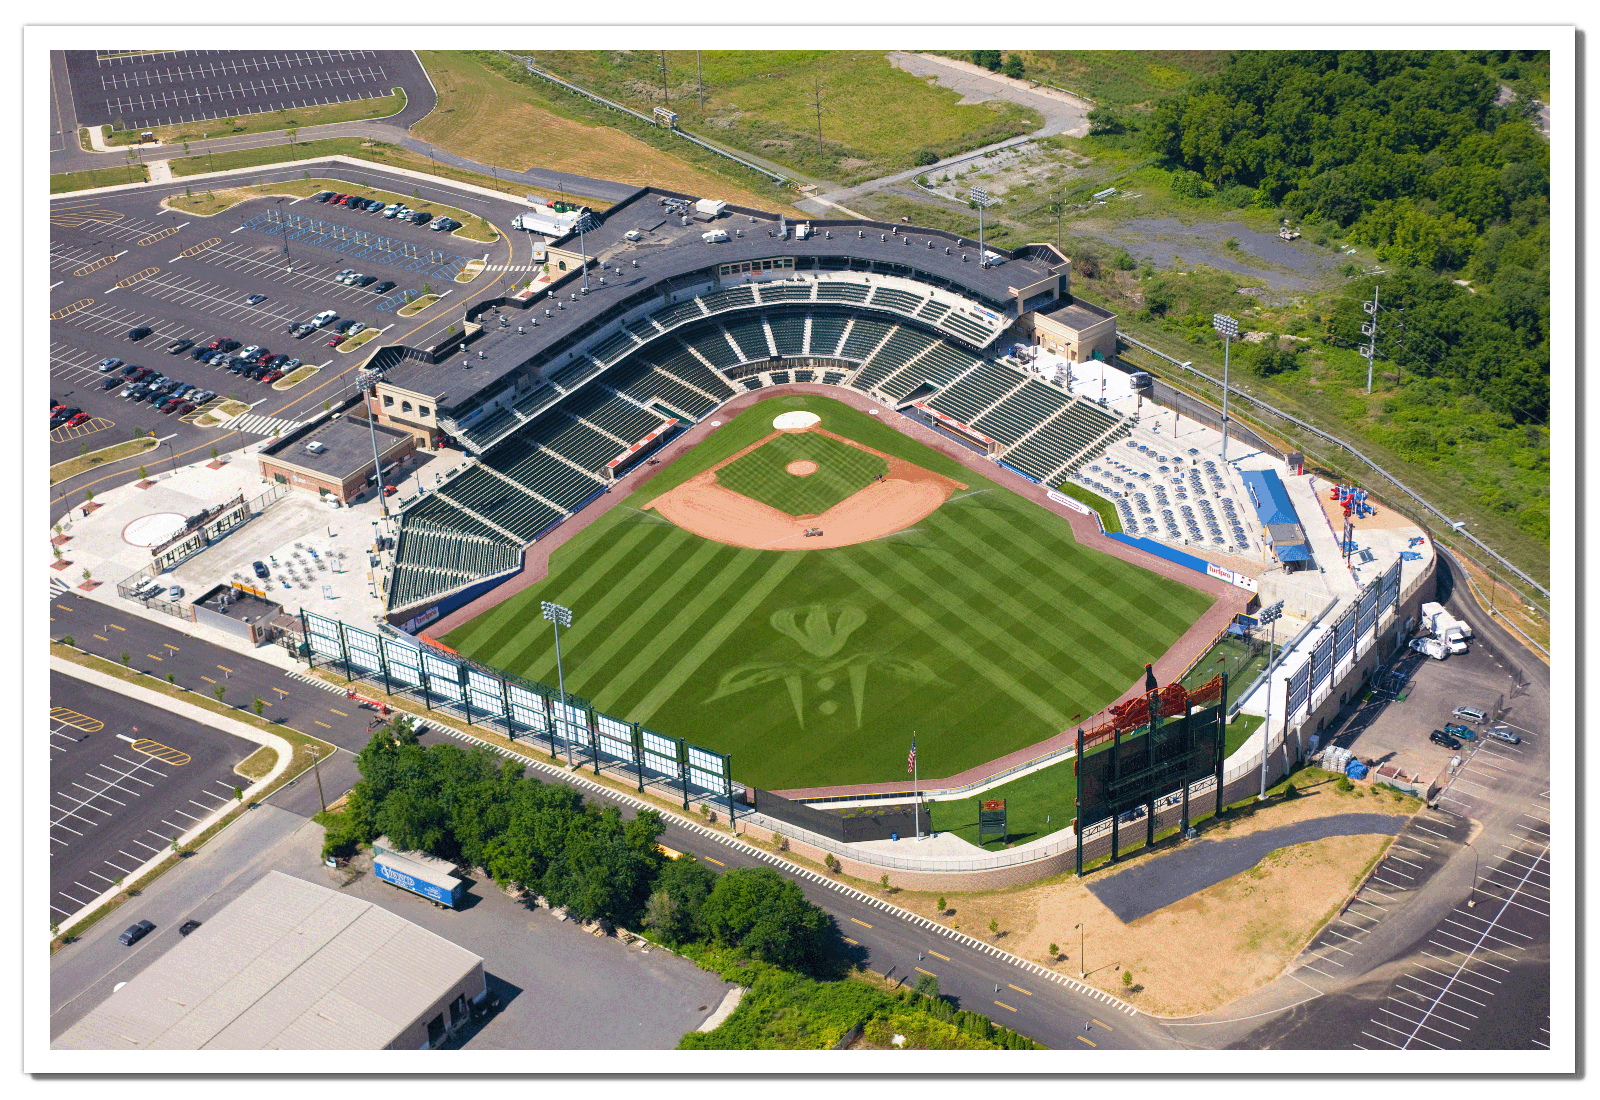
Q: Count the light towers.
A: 6